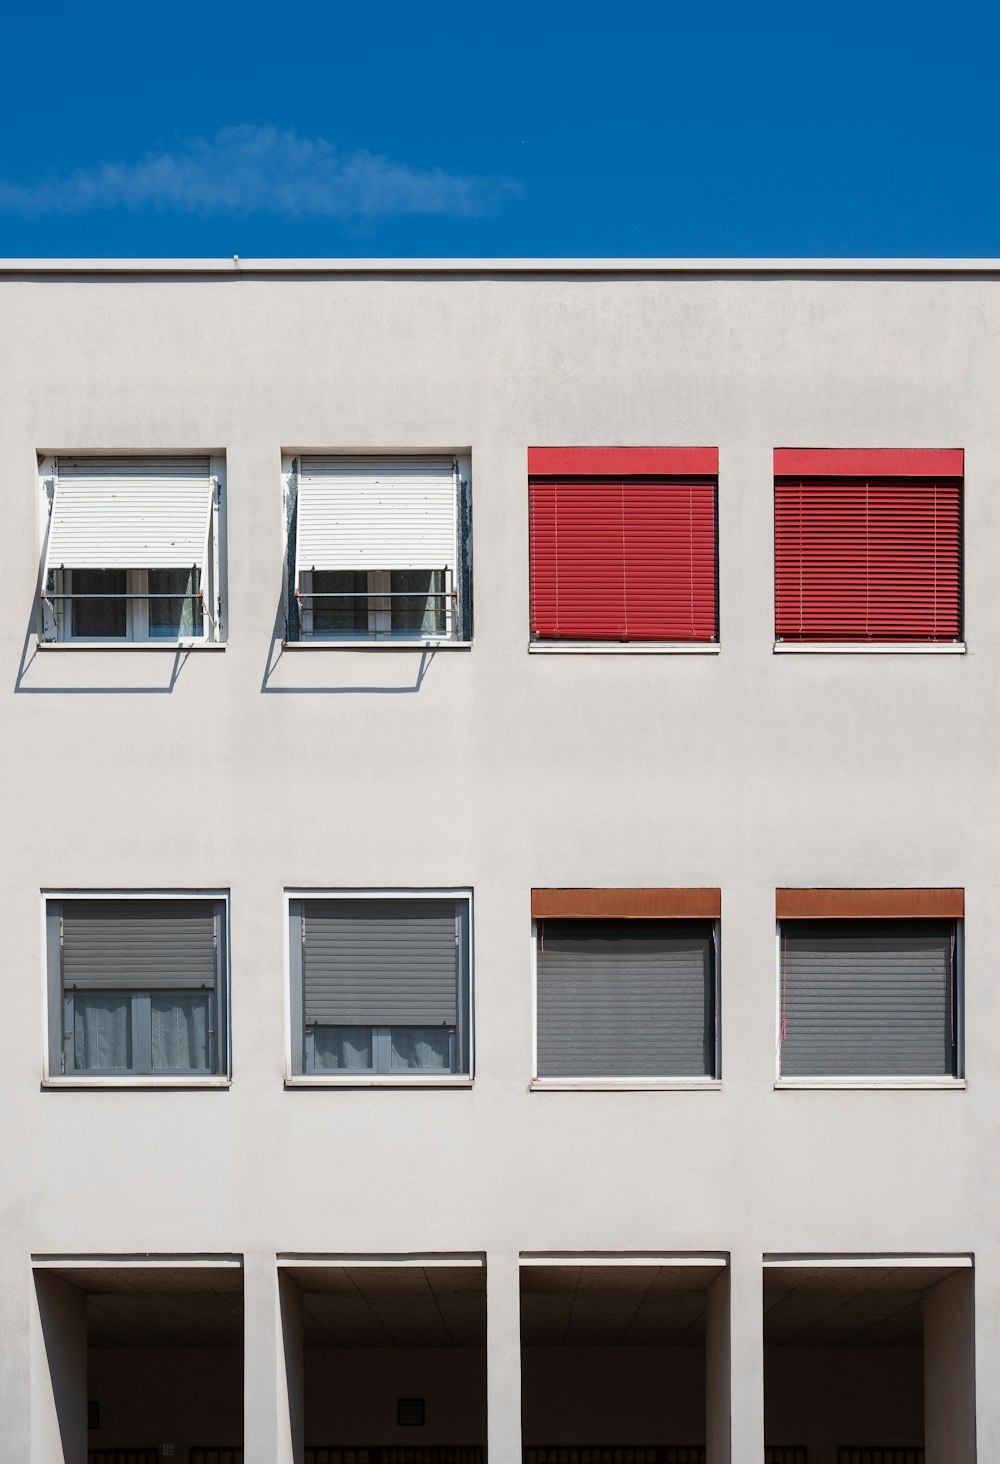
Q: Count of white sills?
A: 8